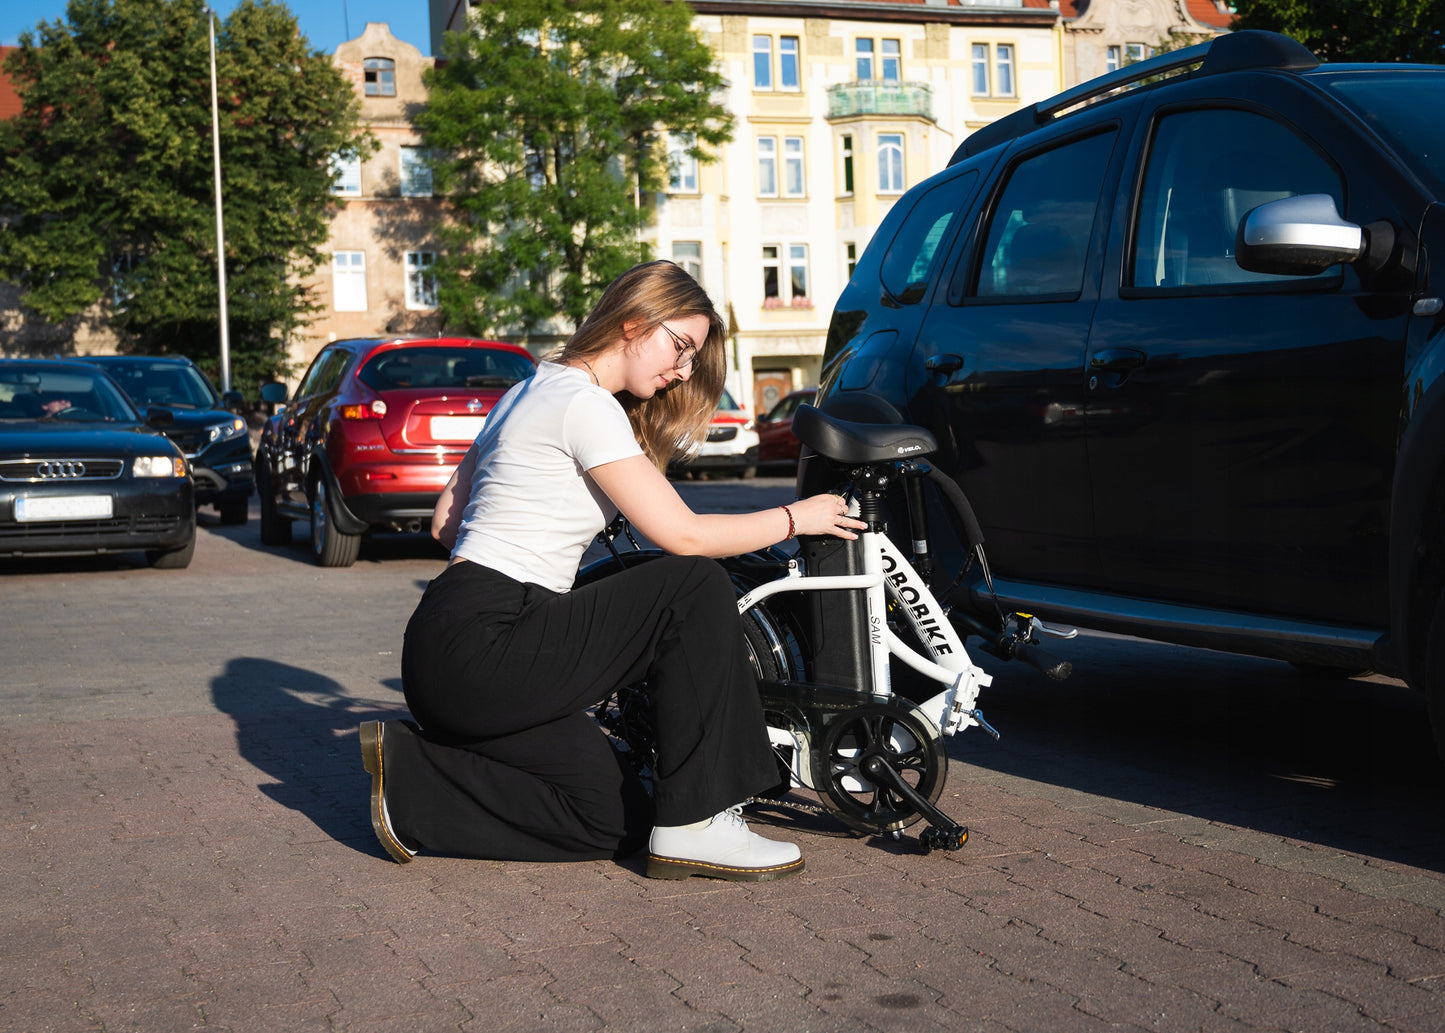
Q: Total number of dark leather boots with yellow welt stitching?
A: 0